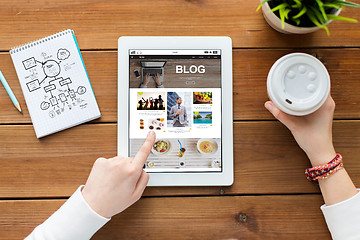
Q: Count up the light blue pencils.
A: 1